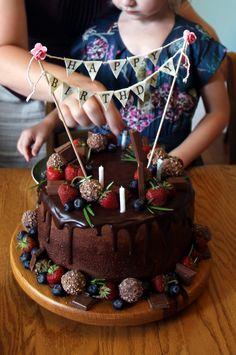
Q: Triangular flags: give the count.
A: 13